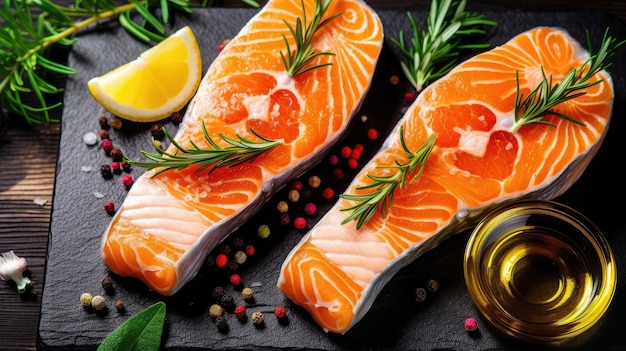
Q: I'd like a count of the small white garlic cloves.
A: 1